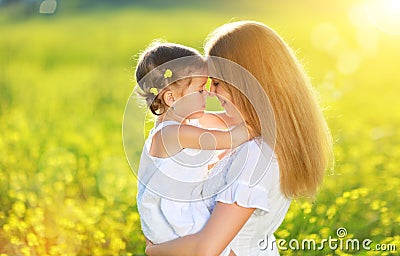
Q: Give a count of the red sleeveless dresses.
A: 0